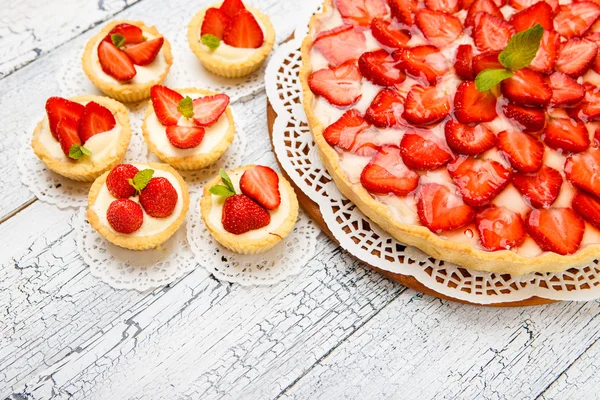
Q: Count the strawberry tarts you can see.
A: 7